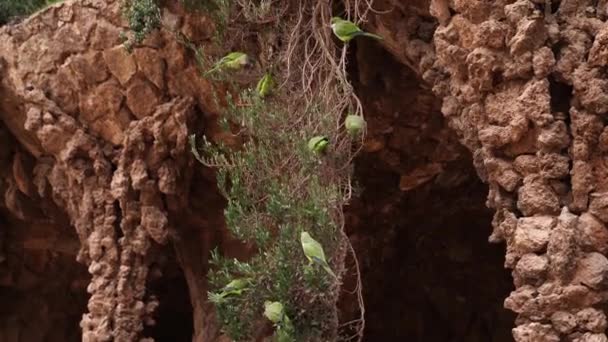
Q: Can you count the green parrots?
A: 8